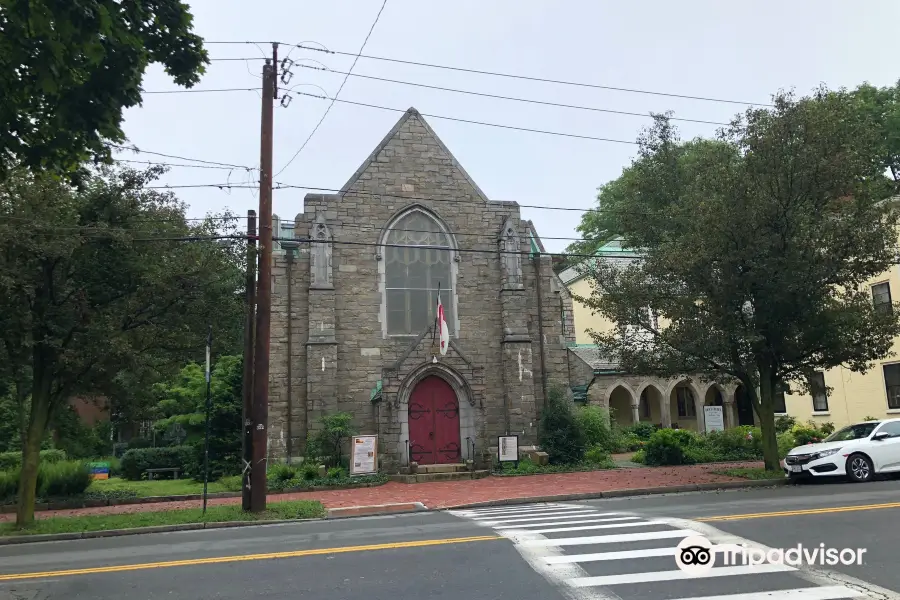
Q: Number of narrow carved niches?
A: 2